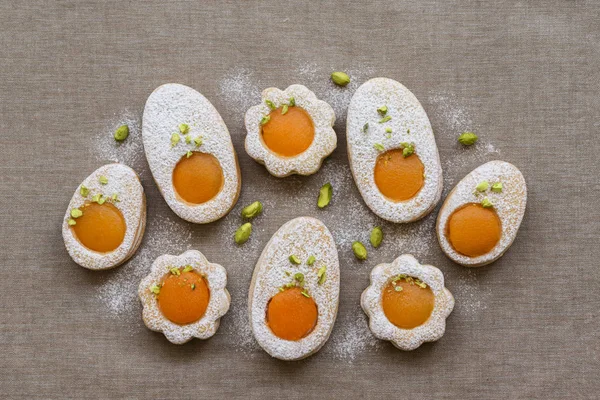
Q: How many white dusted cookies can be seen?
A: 8